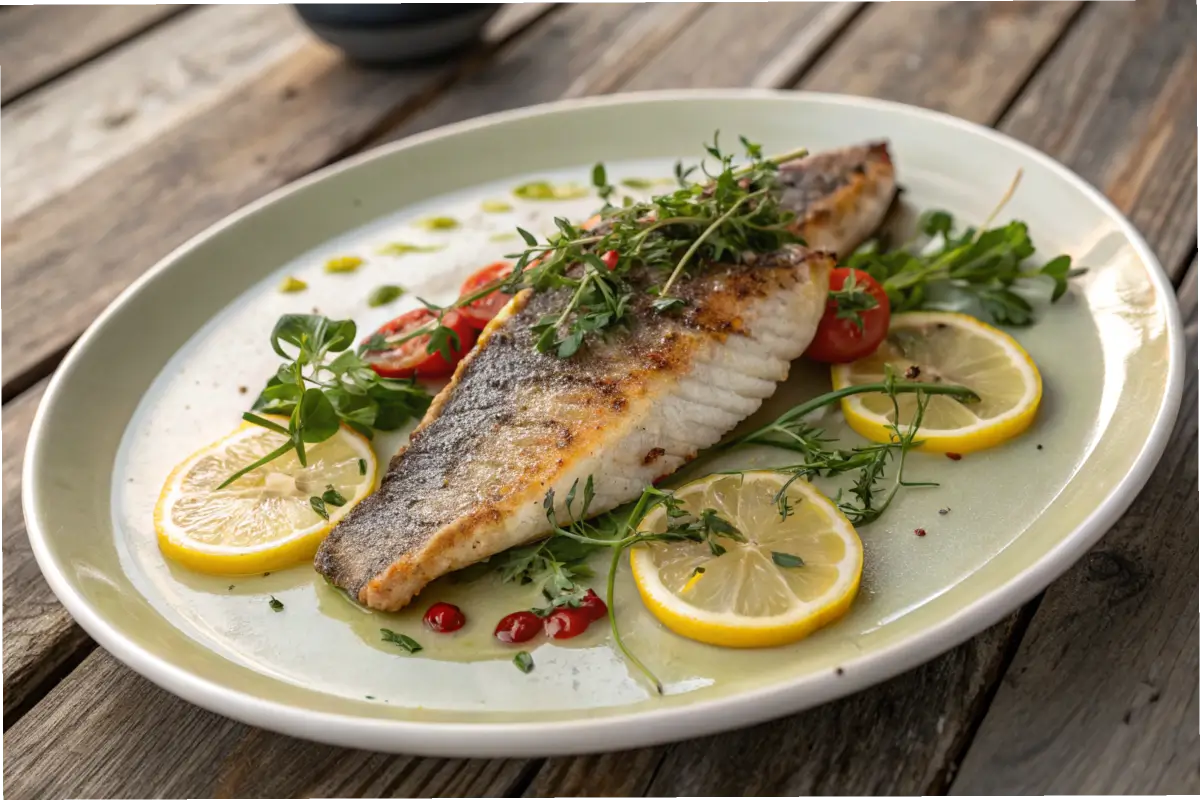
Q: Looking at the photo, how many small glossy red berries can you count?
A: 4